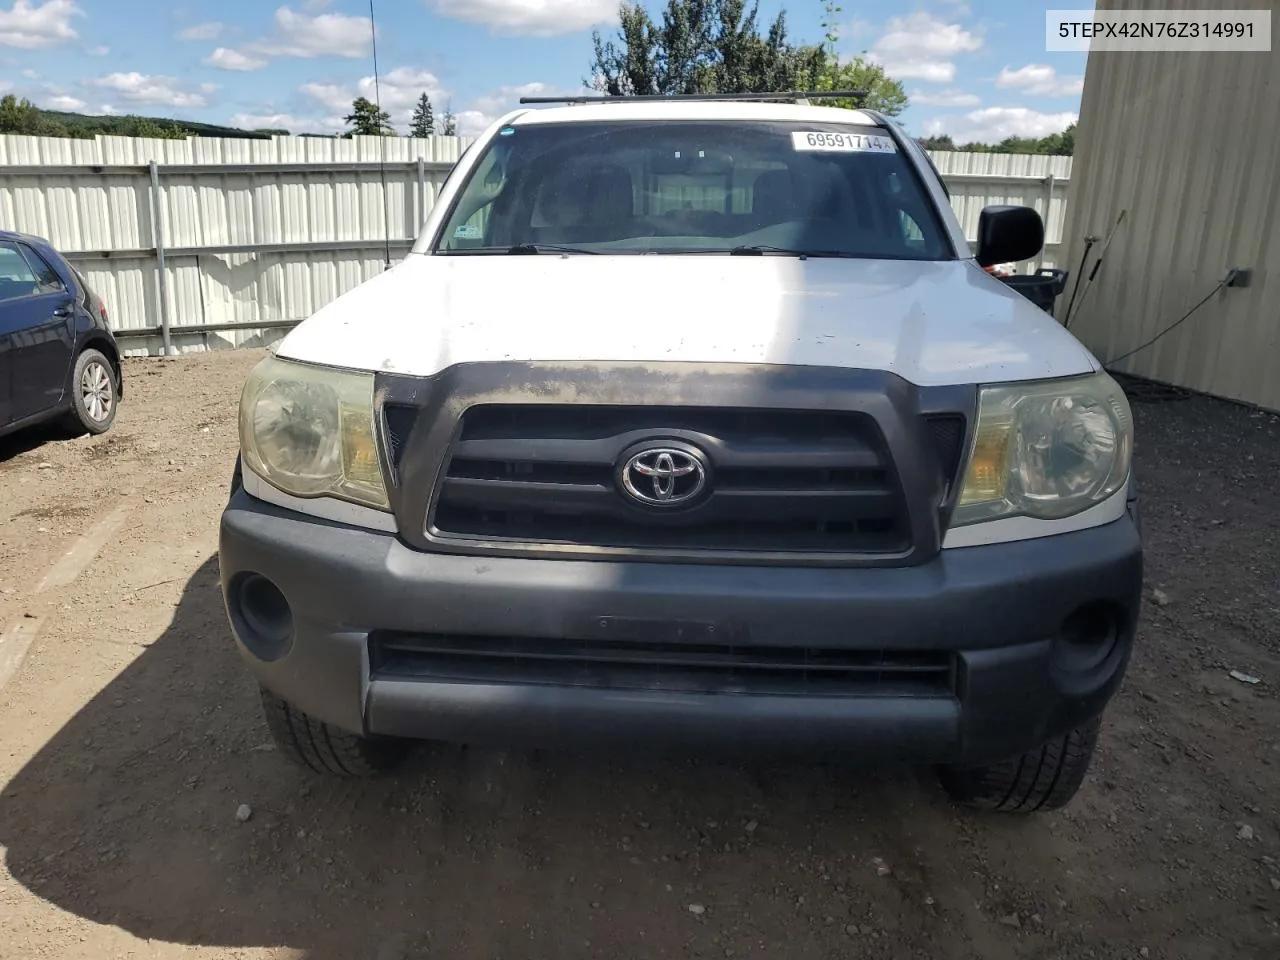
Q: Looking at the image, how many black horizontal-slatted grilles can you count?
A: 2